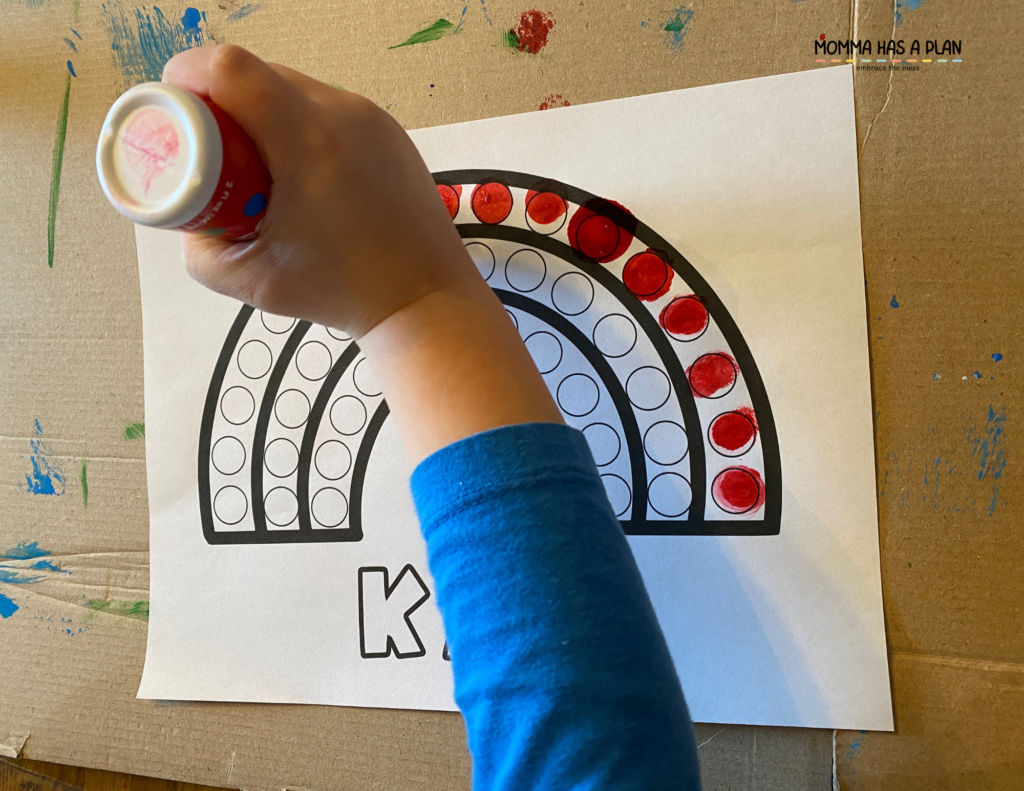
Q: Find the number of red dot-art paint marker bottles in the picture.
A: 1